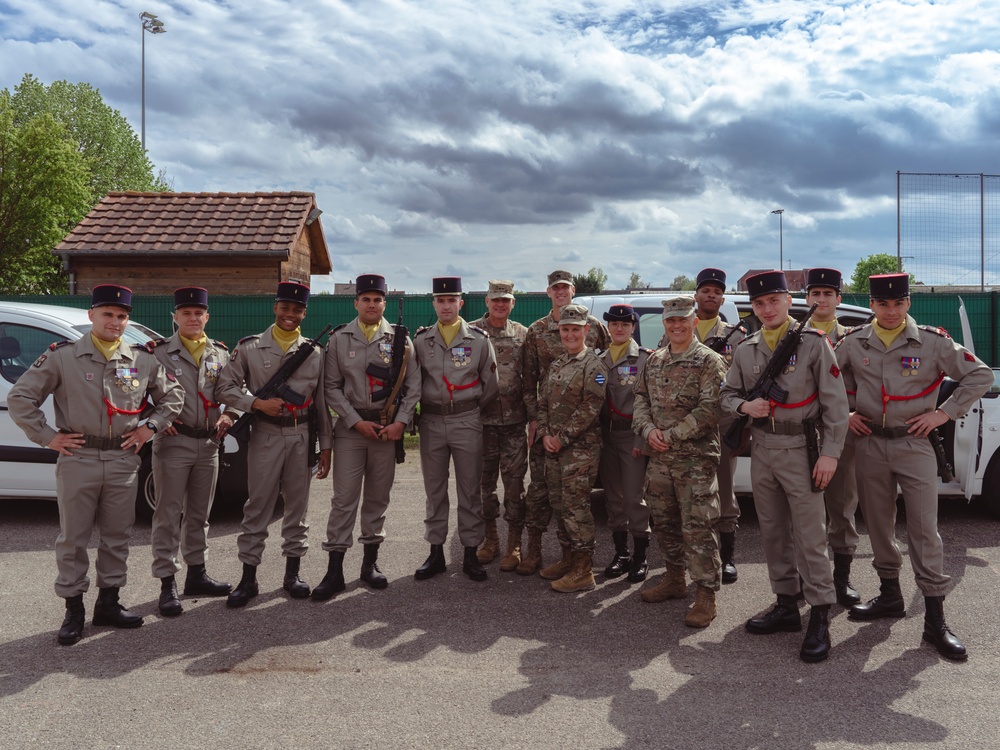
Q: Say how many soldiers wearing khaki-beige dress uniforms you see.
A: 10